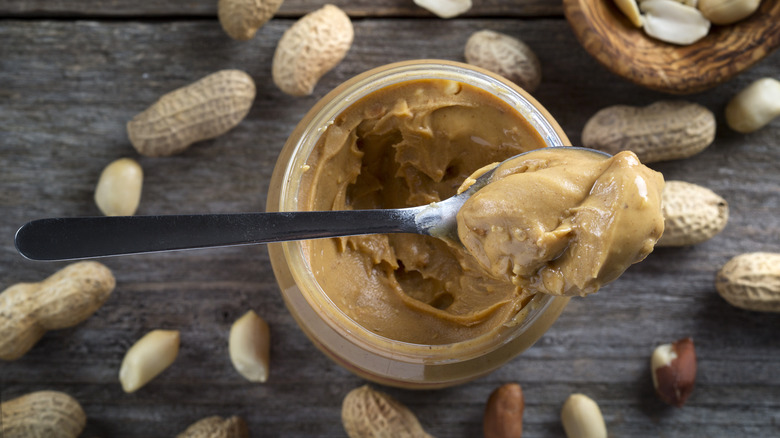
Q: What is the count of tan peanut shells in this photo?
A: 11